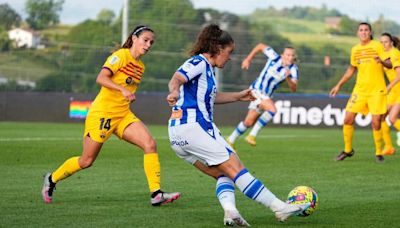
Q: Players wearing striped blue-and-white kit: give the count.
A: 2